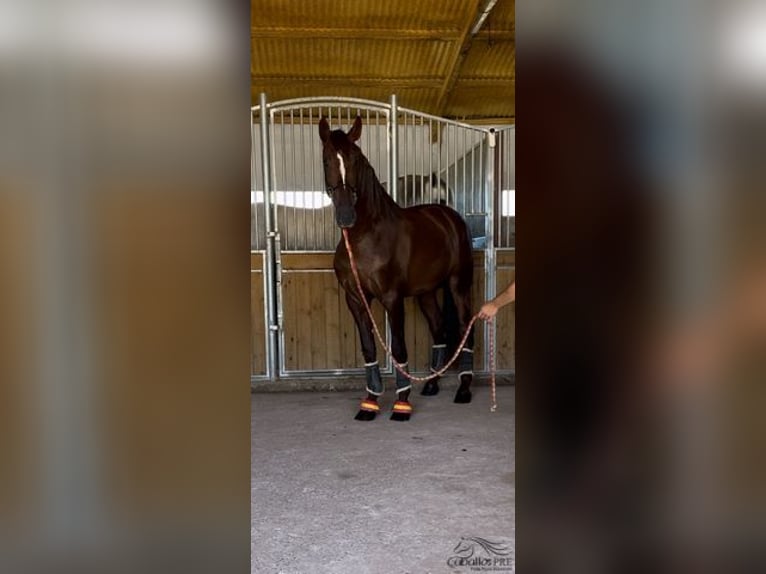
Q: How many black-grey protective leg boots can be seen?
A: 4